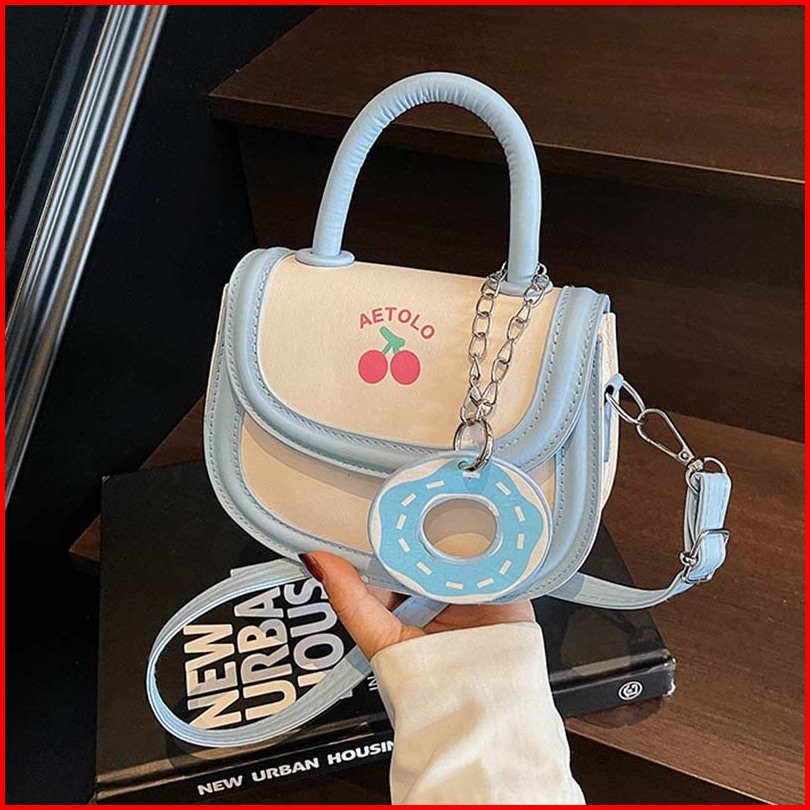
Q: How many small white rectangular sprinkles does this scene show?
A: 12